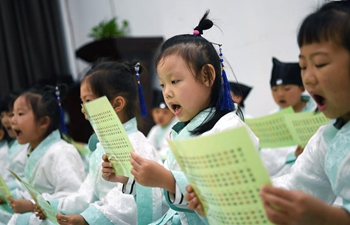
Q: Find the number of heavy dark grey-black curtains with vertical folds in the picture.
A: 1